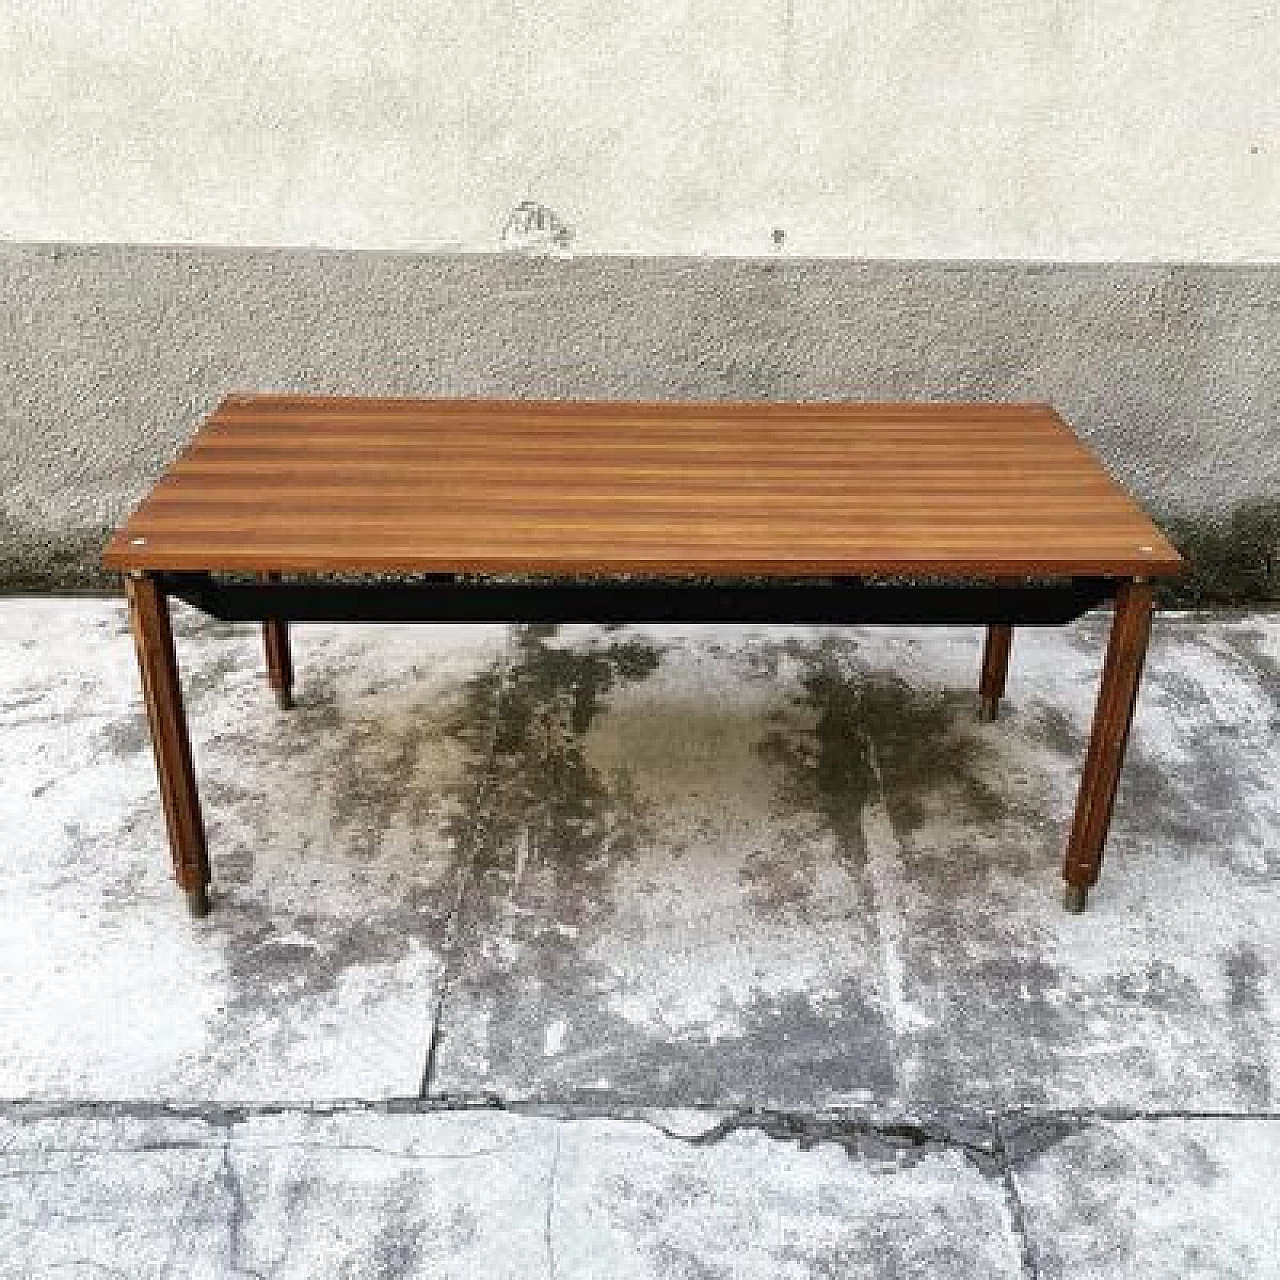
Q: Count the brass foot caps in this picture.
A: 4